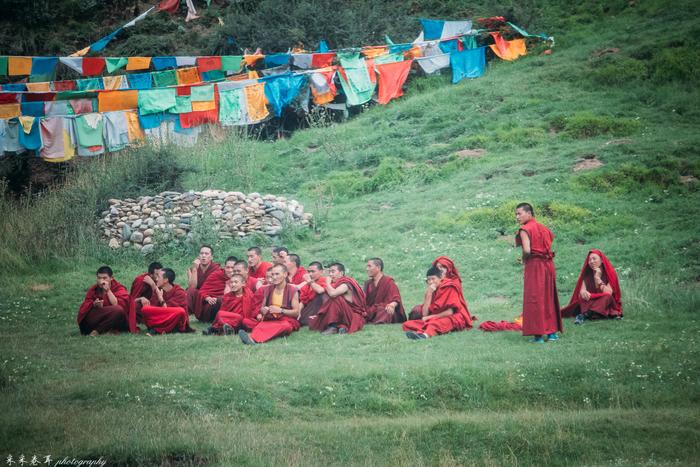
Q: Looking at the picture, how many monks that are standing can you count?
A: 1